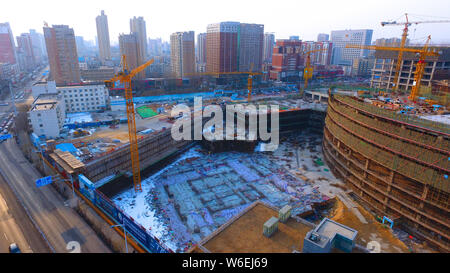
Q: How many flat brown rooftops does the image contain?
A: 1